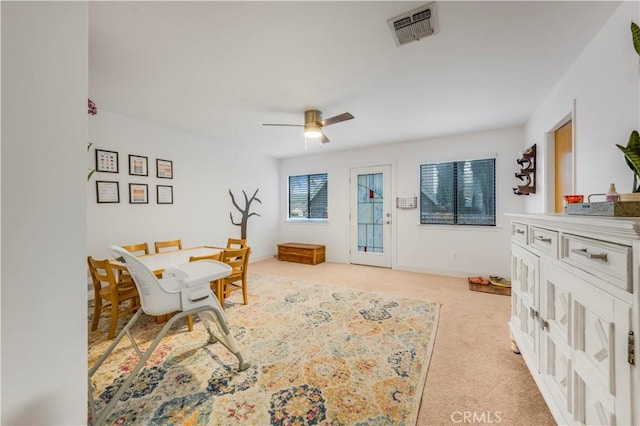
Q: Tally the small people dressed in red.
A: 0